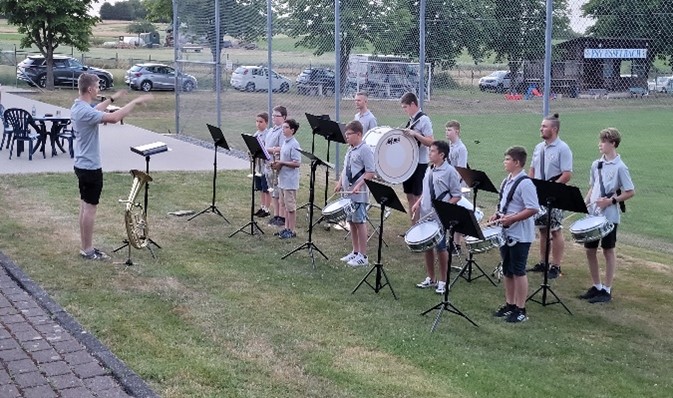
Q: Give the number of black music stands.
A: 10